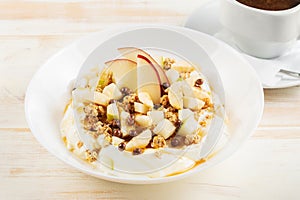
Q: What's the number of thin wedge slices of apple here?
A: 3